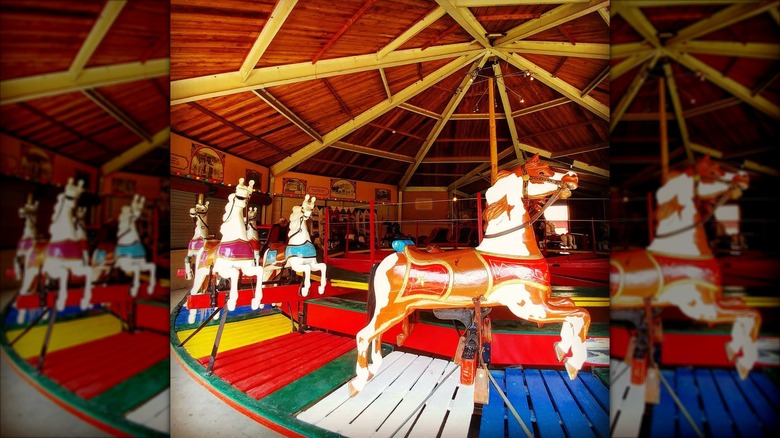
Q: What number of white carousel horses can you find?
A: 4